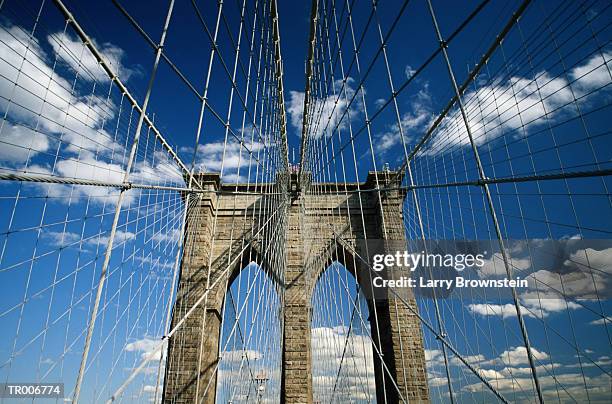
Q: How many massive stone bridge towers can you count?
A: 1